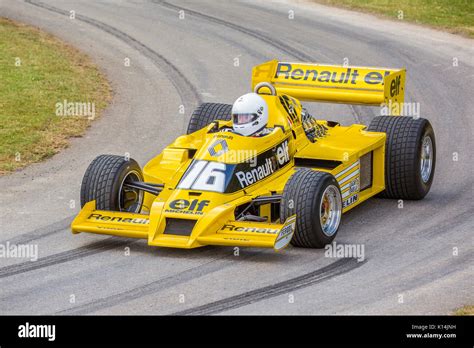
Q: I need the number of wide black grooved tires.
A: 4